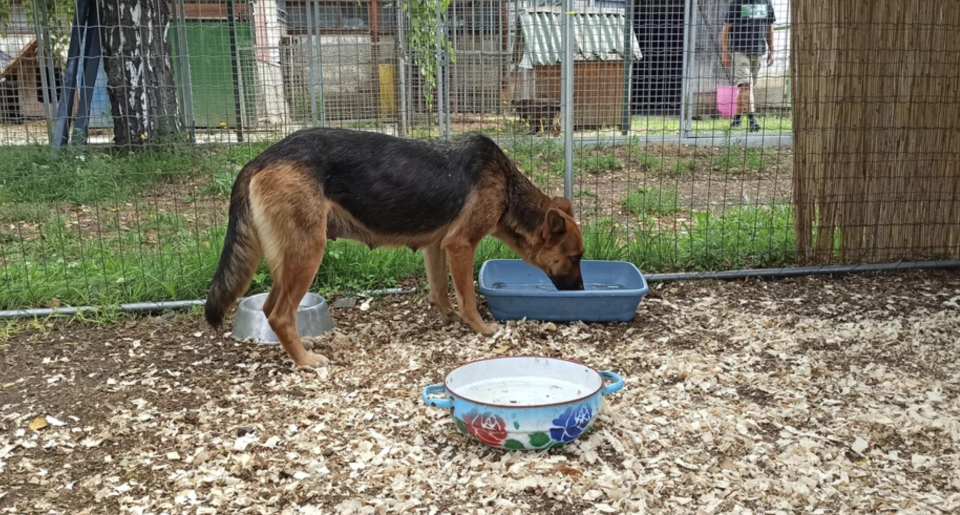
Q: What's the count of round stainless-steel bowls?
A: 1